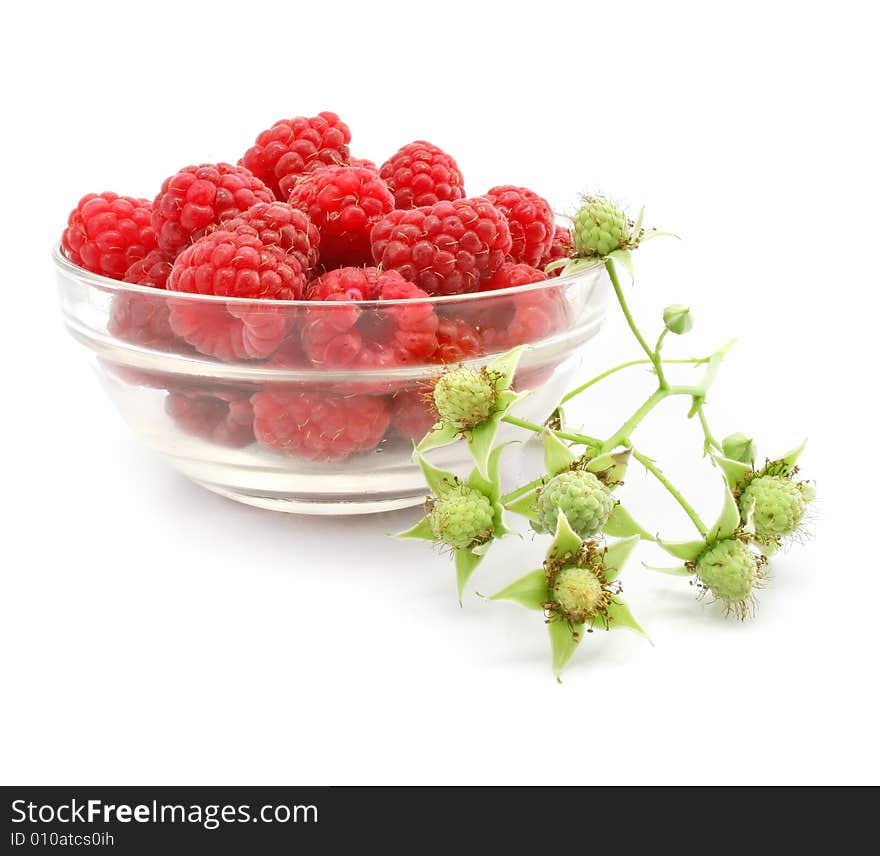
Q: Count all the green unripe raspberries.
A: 7